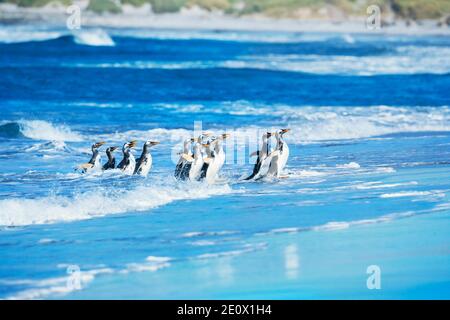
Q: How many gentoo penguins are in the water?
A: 11